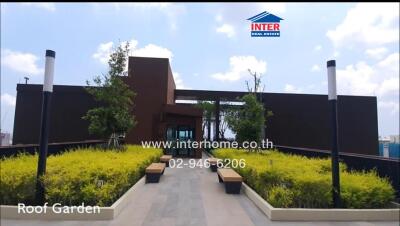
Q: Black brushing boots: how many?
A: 0